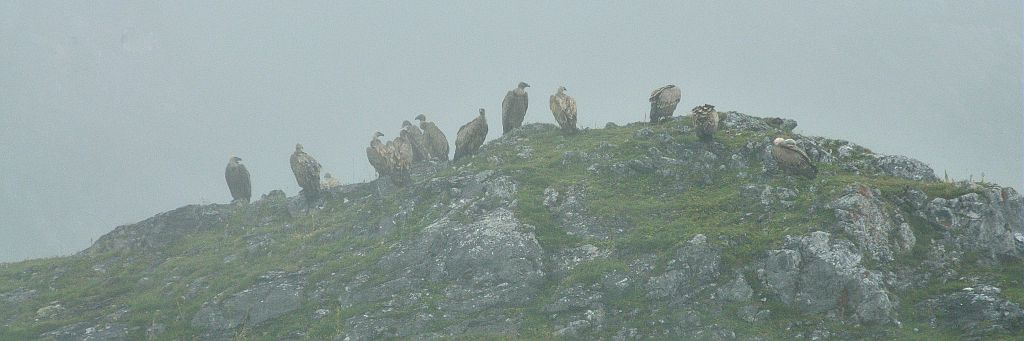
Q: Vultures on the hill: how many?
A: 13